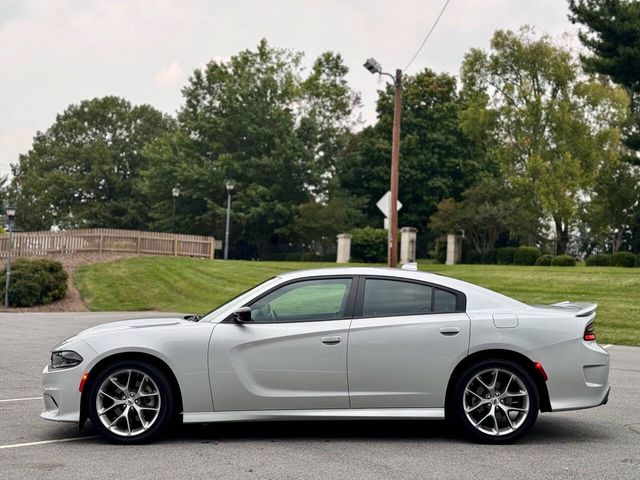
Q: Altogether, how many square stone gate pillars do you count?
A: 3